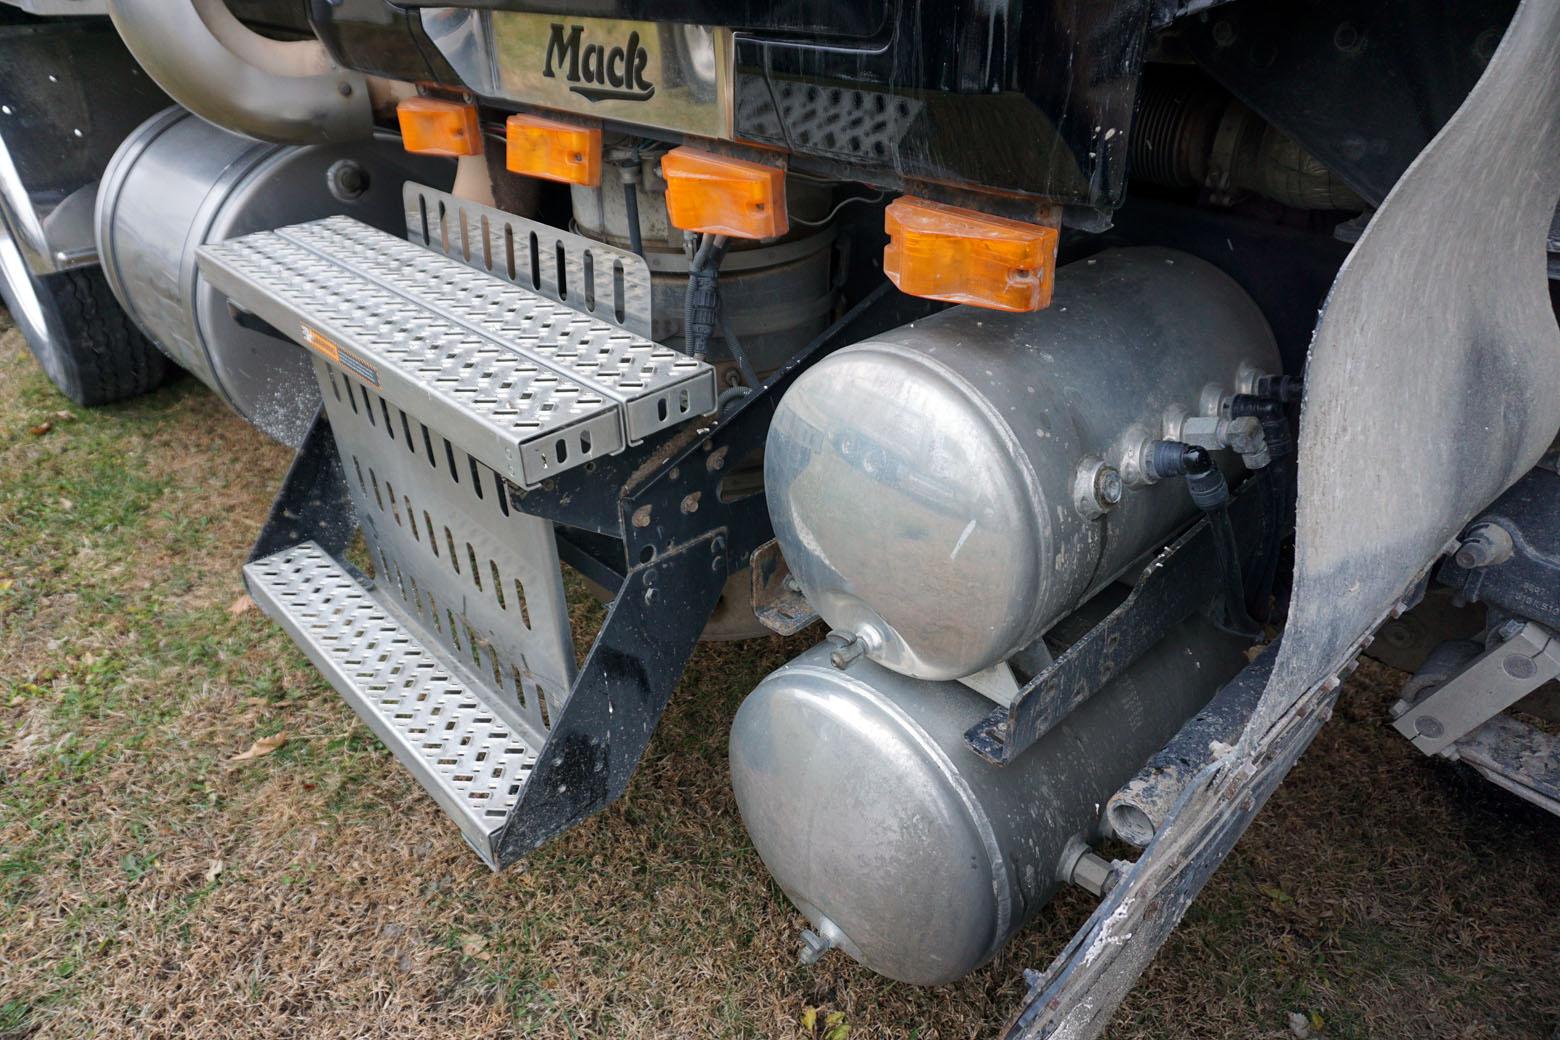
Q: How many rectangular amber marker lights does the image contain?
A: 4